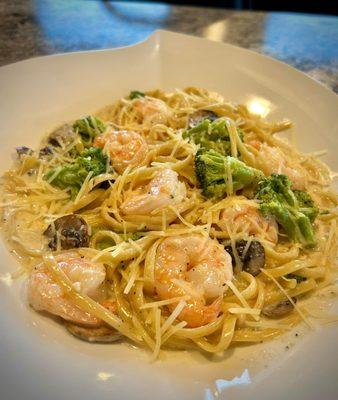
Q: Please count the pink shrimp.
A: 7